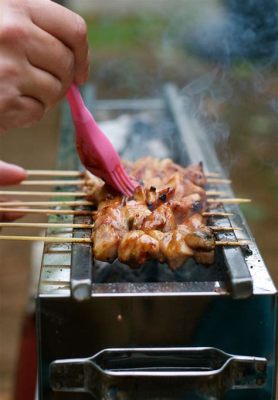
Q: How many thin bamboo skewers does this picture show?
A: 7